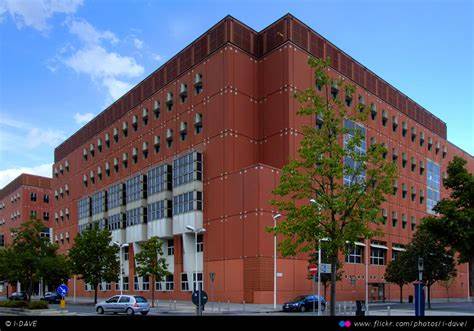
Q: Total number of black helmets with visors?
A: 0